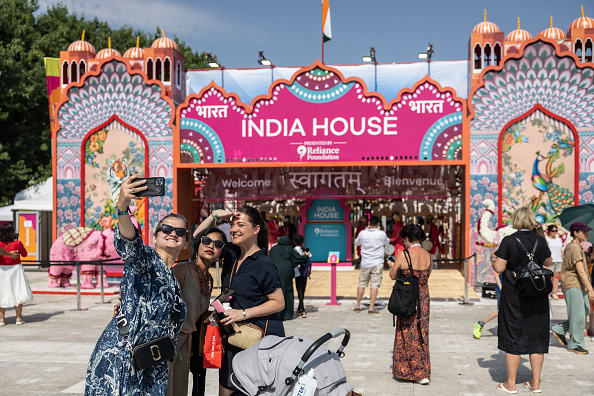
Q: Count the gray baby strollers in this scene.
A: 1